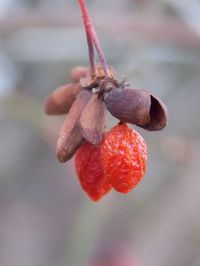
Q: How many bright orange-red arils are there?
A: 2